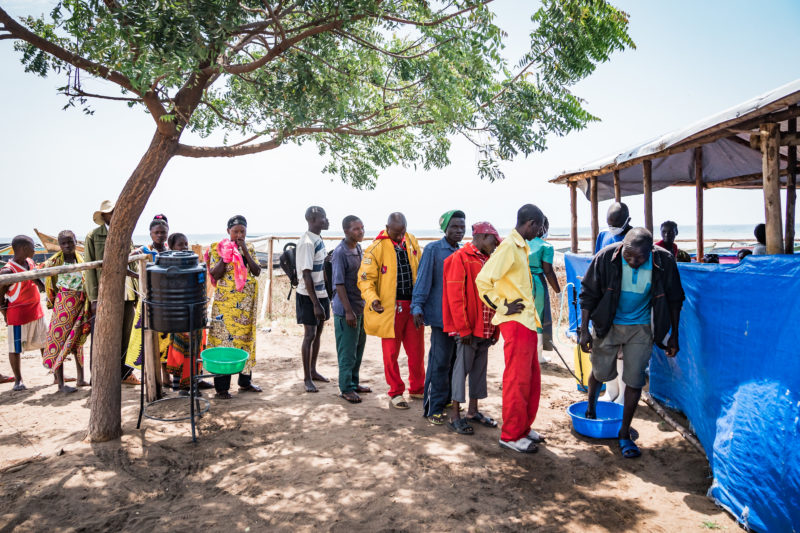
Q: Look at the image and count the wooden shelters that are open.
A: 1